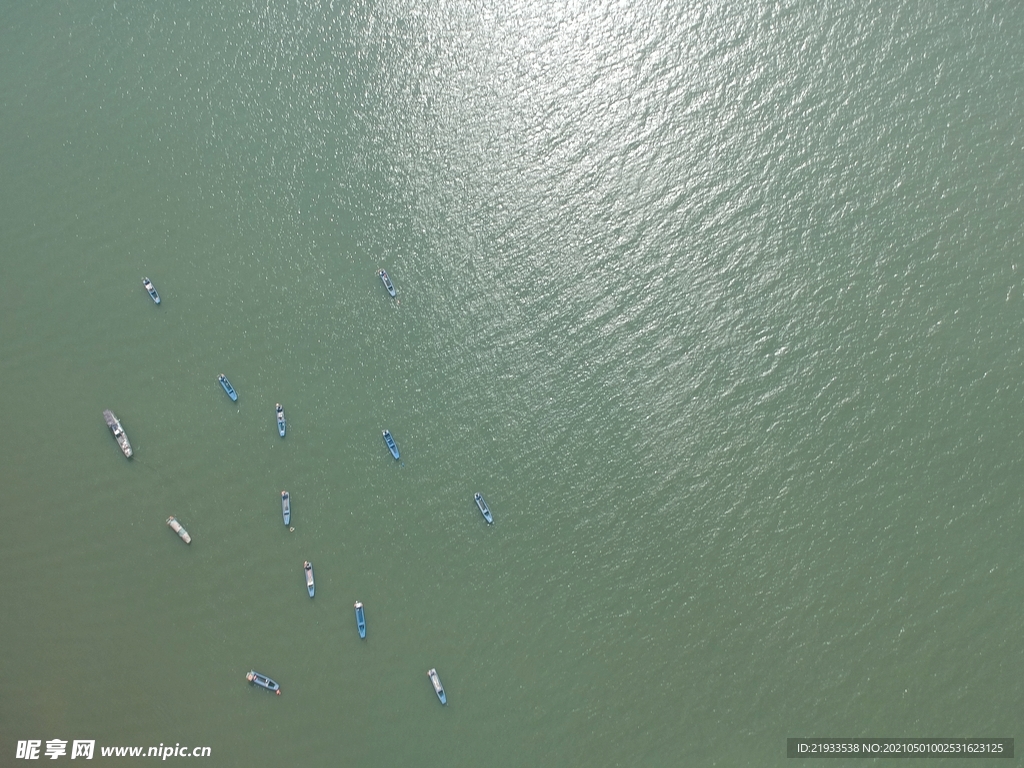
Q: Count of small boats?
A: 13